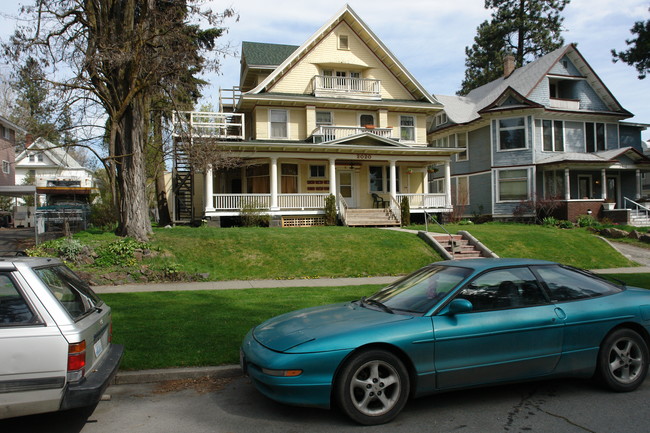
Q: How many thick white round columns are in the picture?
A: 5